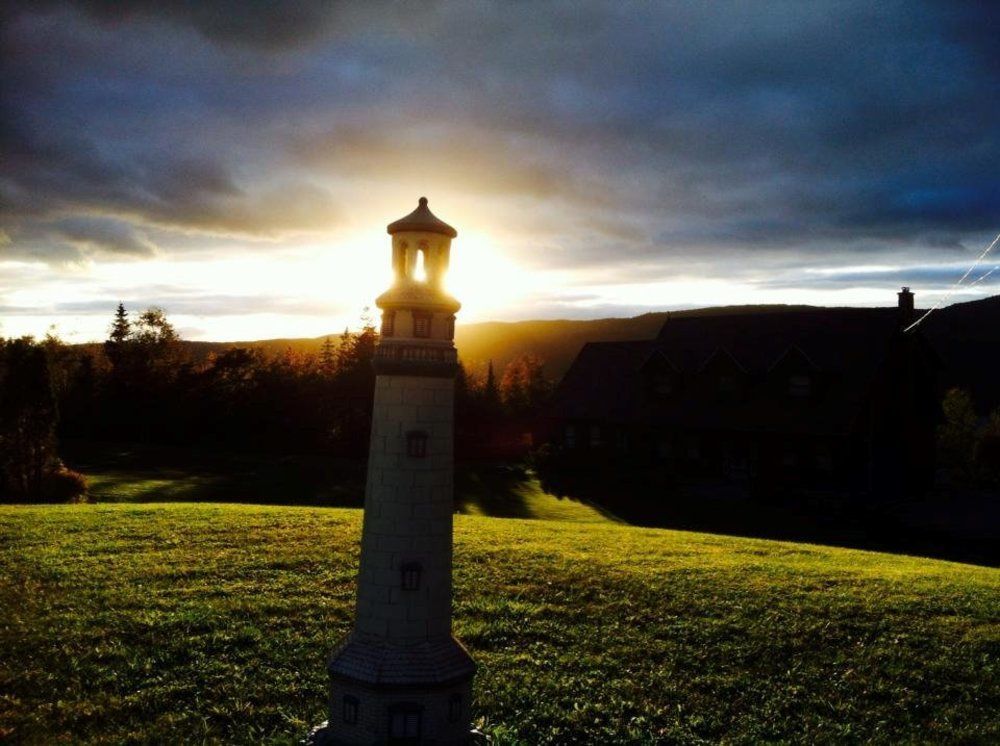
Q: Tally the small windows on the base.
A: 2